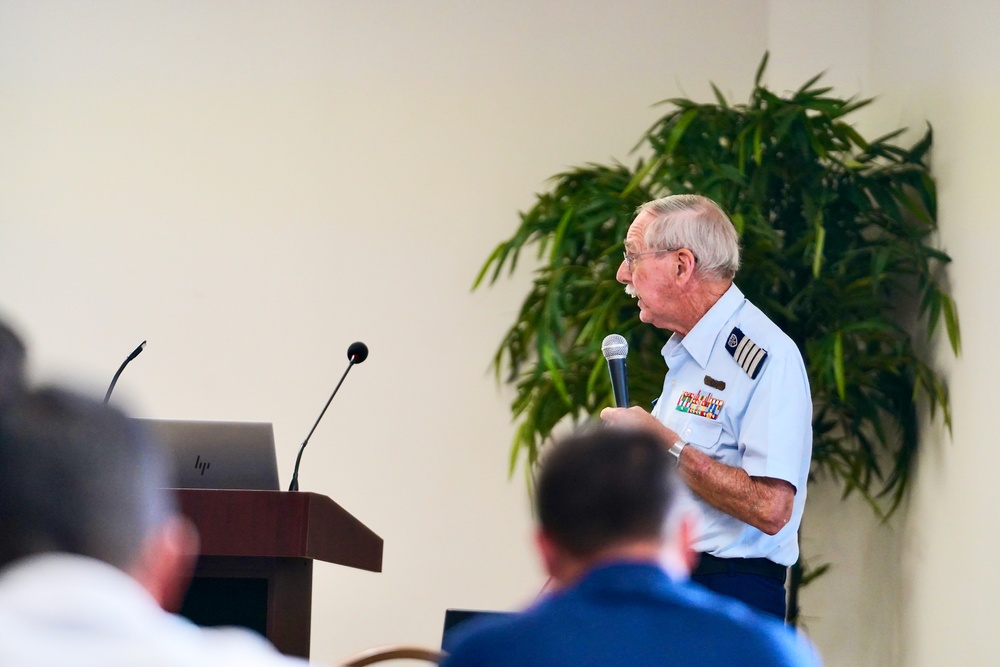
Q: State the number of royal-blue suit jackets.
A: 1